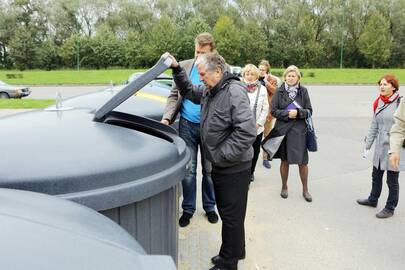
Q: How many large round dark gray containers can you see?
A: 3